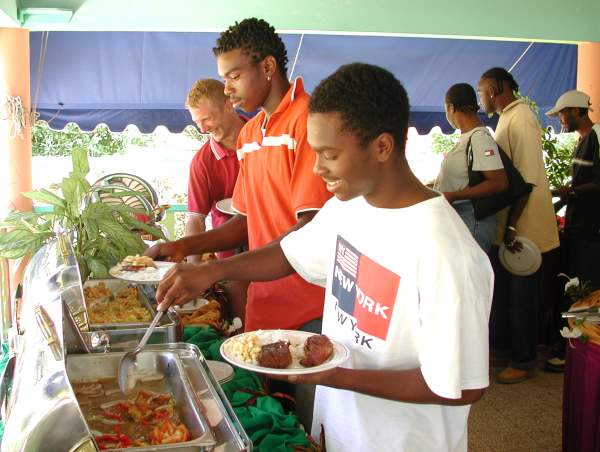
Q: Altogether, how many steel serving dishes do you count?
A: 2